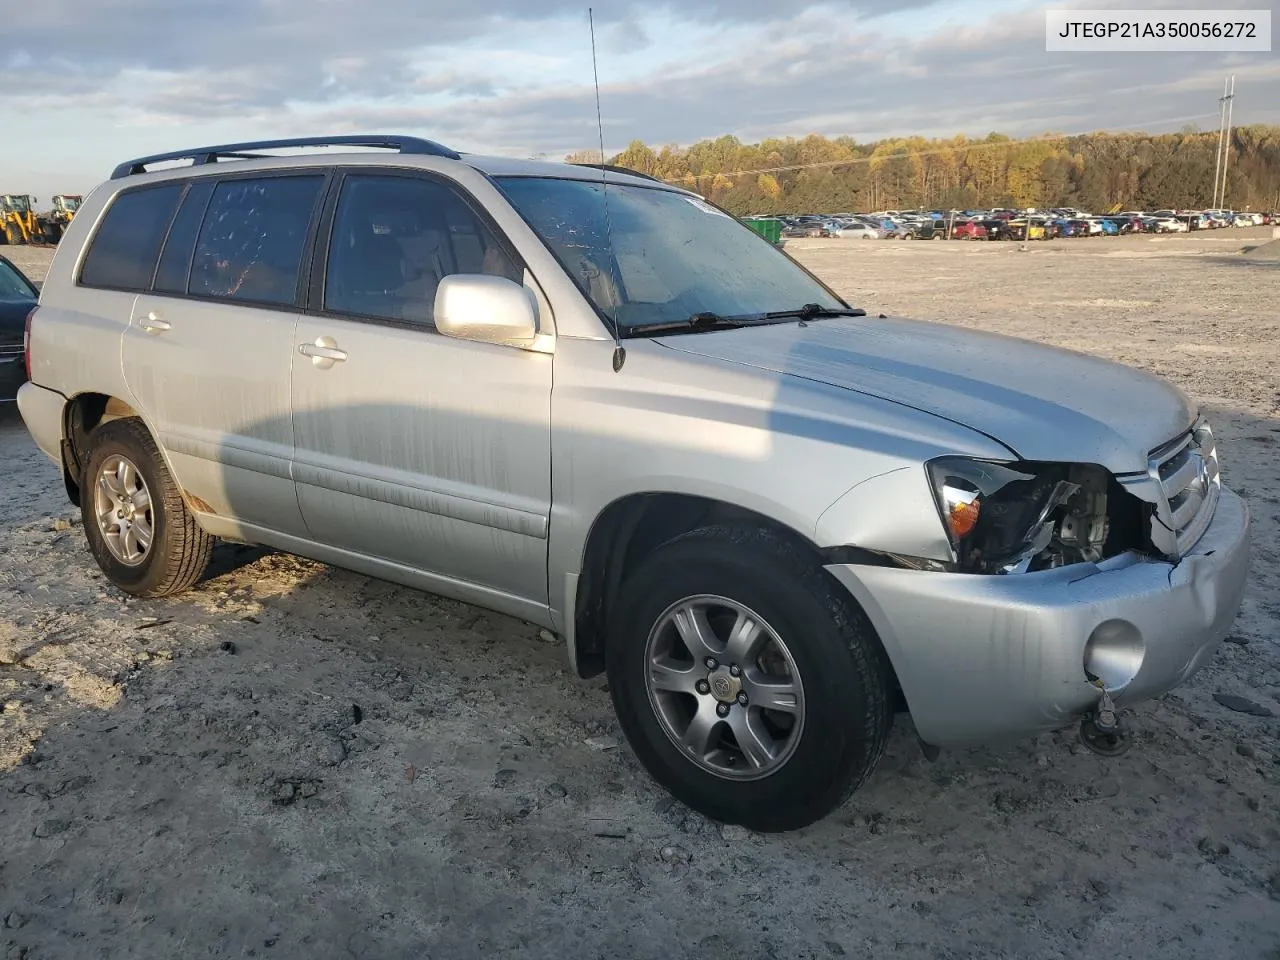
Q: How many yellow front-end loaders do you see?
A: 2